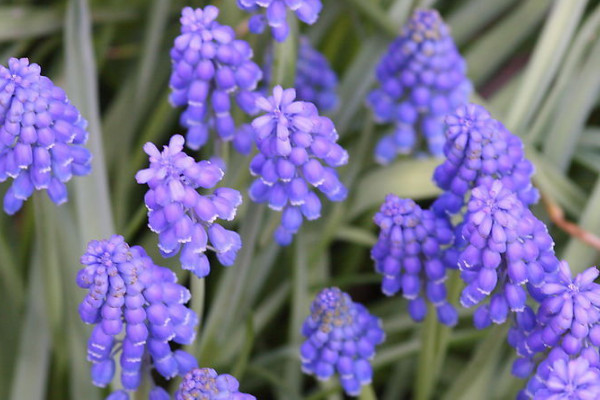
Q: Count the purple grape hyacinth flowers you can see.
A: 15